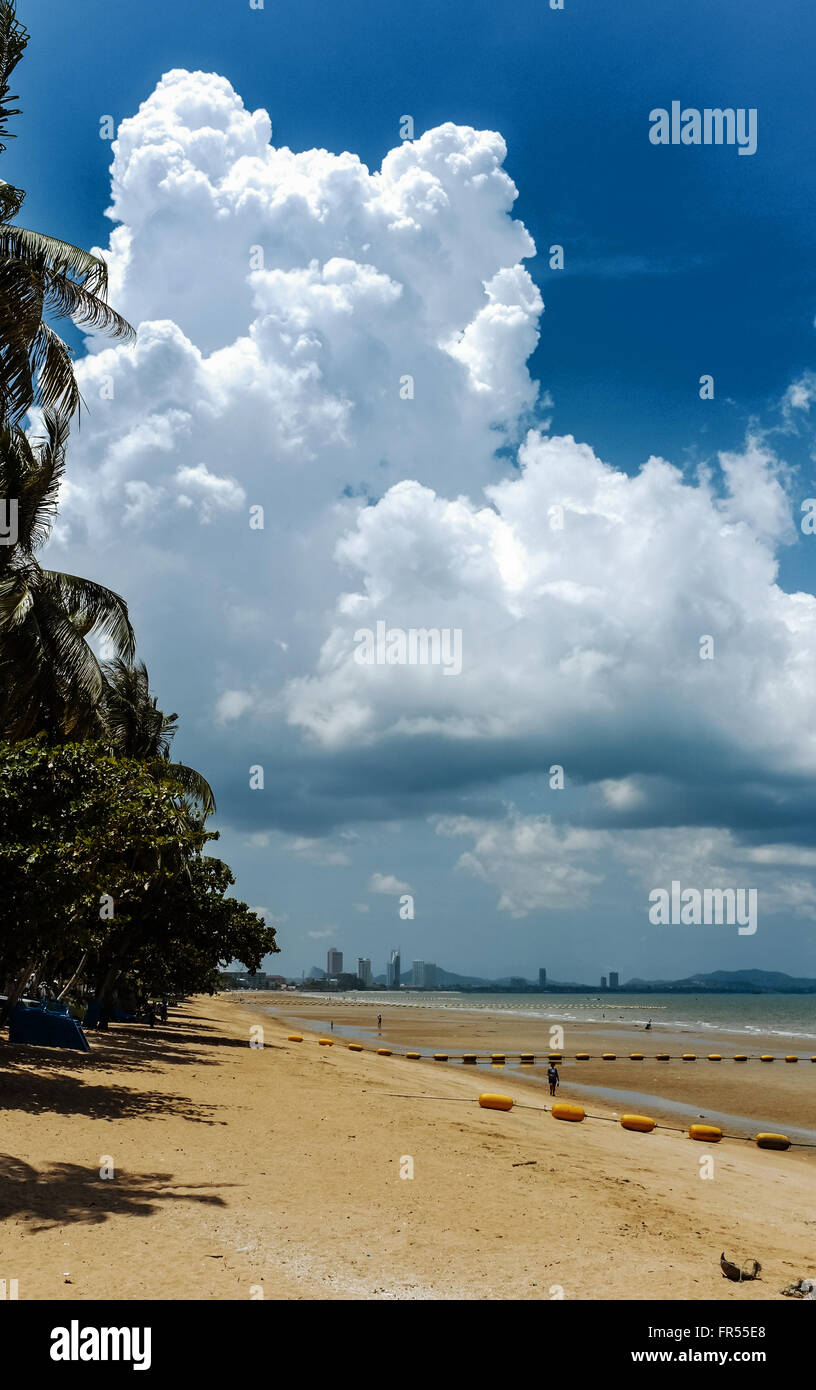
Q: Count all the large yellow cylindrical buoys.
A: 5